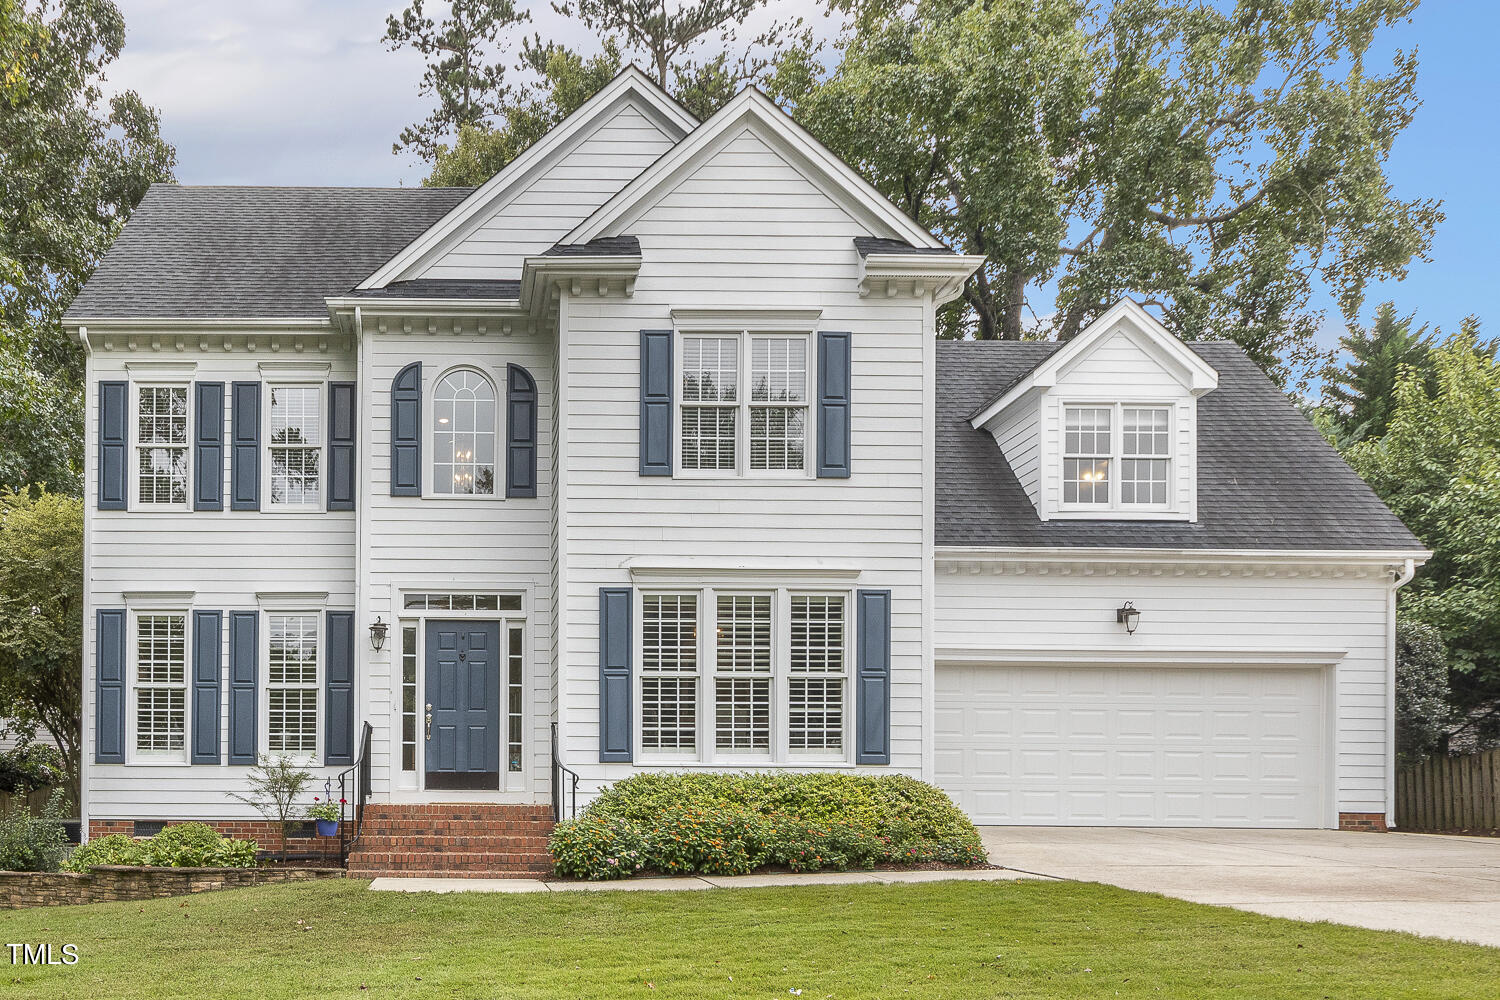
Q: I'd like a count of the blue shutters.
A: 14